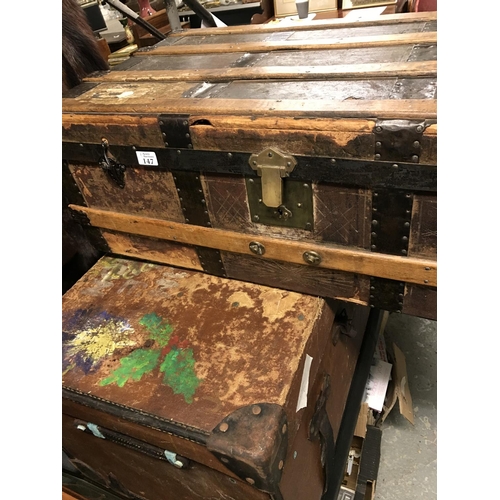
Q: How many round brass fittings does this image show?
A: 2